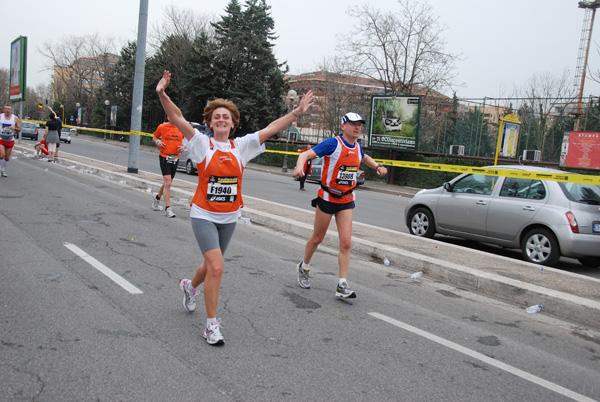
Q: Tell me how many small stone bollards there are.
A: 0